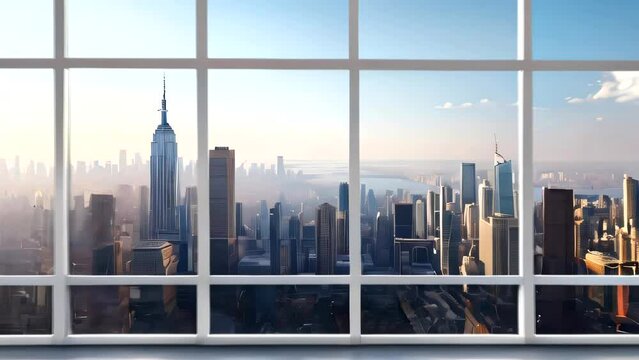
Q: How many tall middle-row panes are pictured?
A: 5